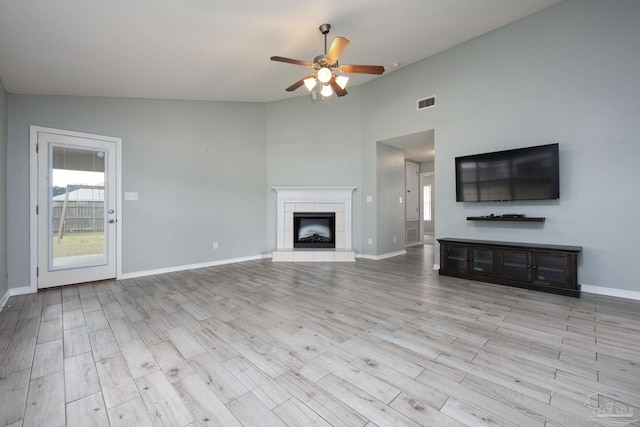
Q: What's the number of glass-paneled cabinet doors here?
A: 4